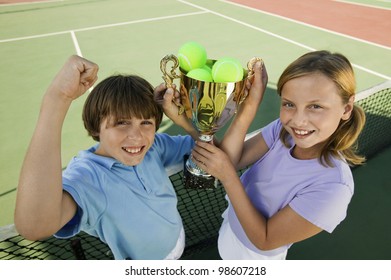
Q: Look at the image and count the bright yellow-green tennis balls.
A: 4